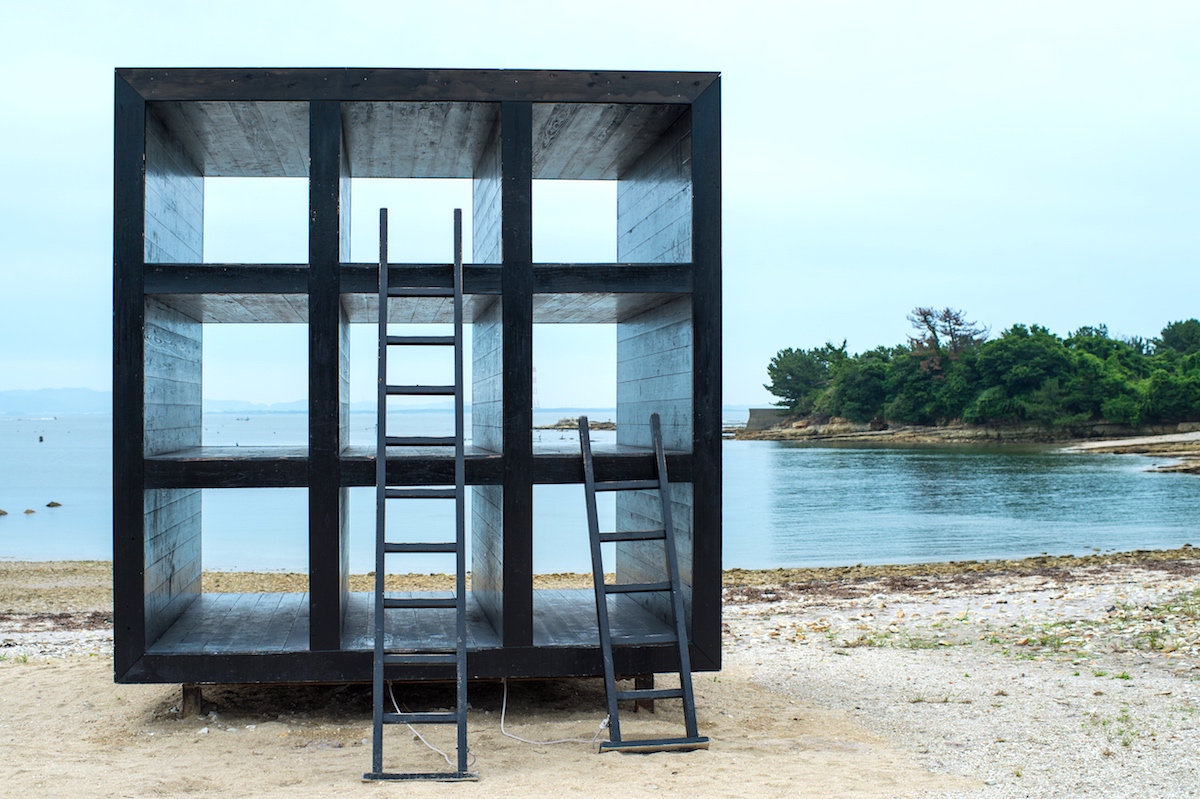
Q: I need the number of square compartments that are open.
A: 9